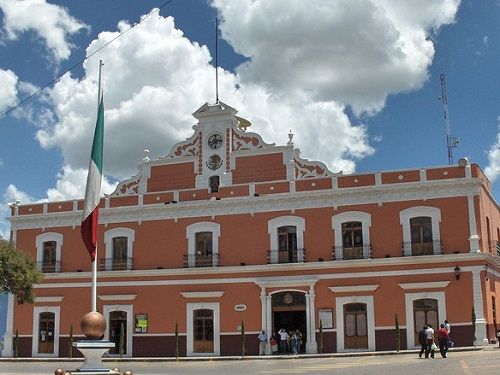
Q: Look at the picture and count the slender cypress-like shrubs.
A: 8